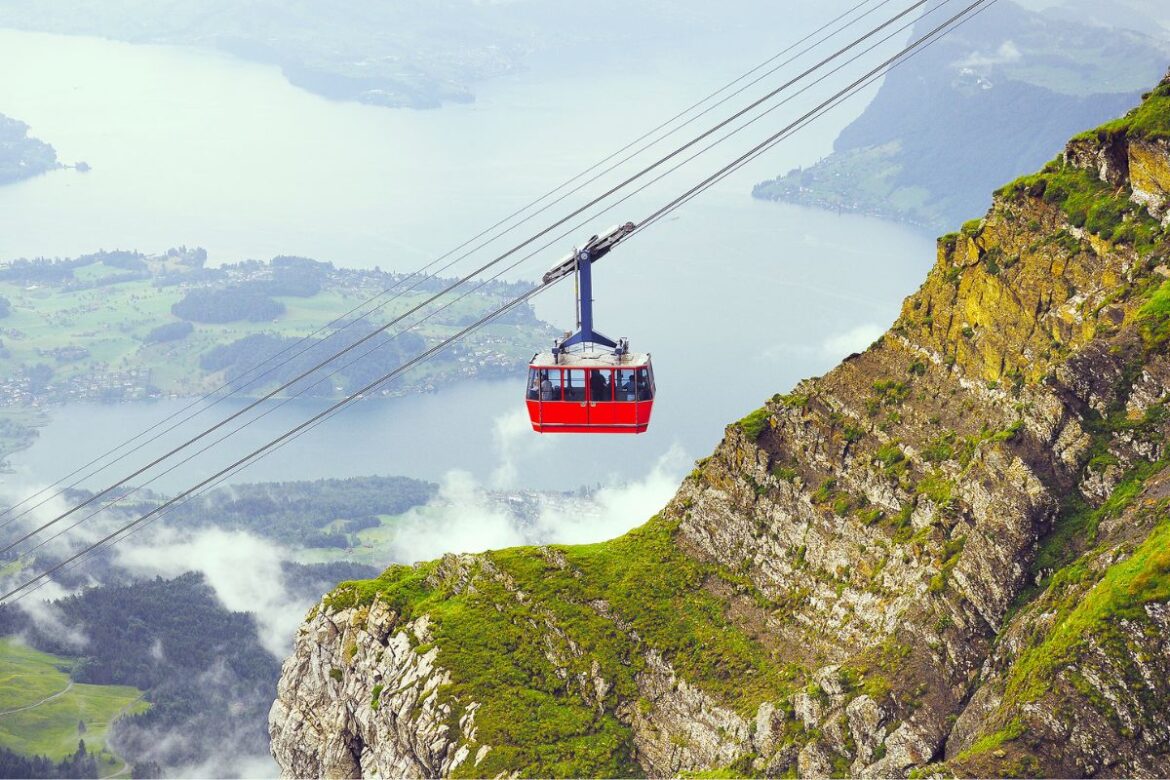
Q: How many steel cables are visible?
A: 6